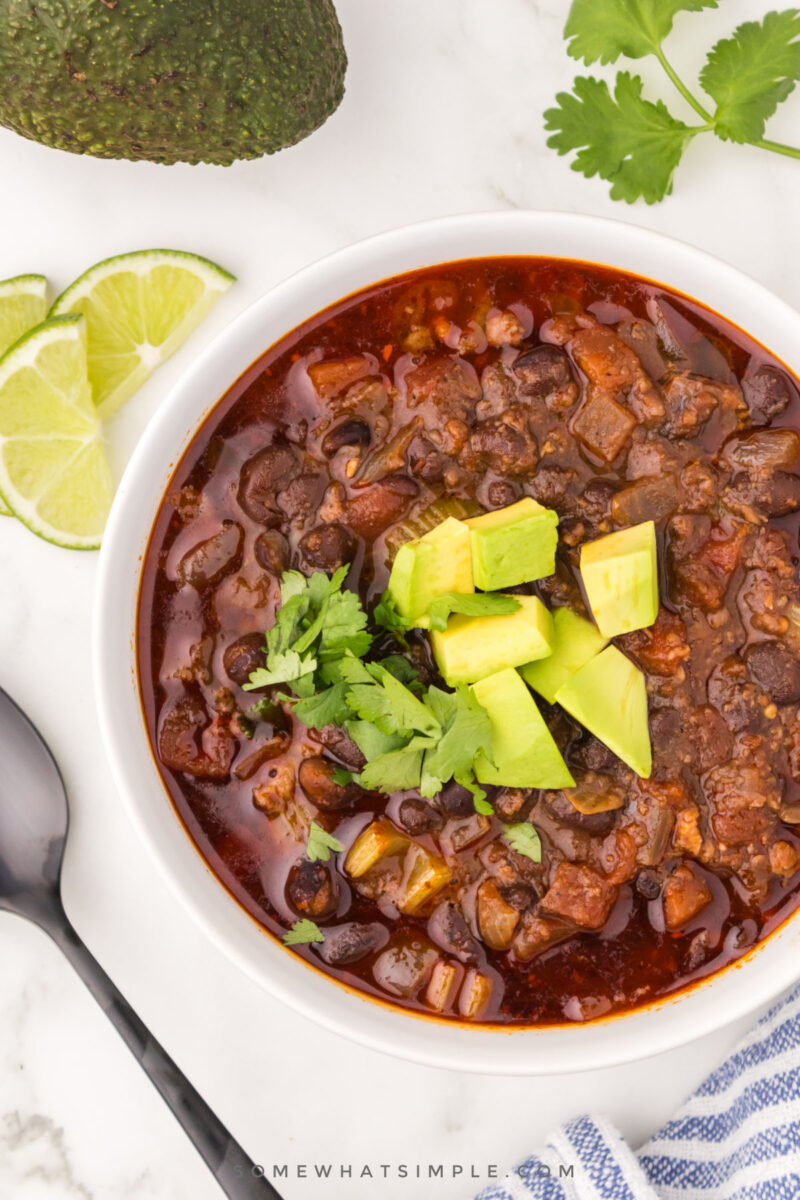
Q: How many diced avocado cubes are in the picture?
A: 7